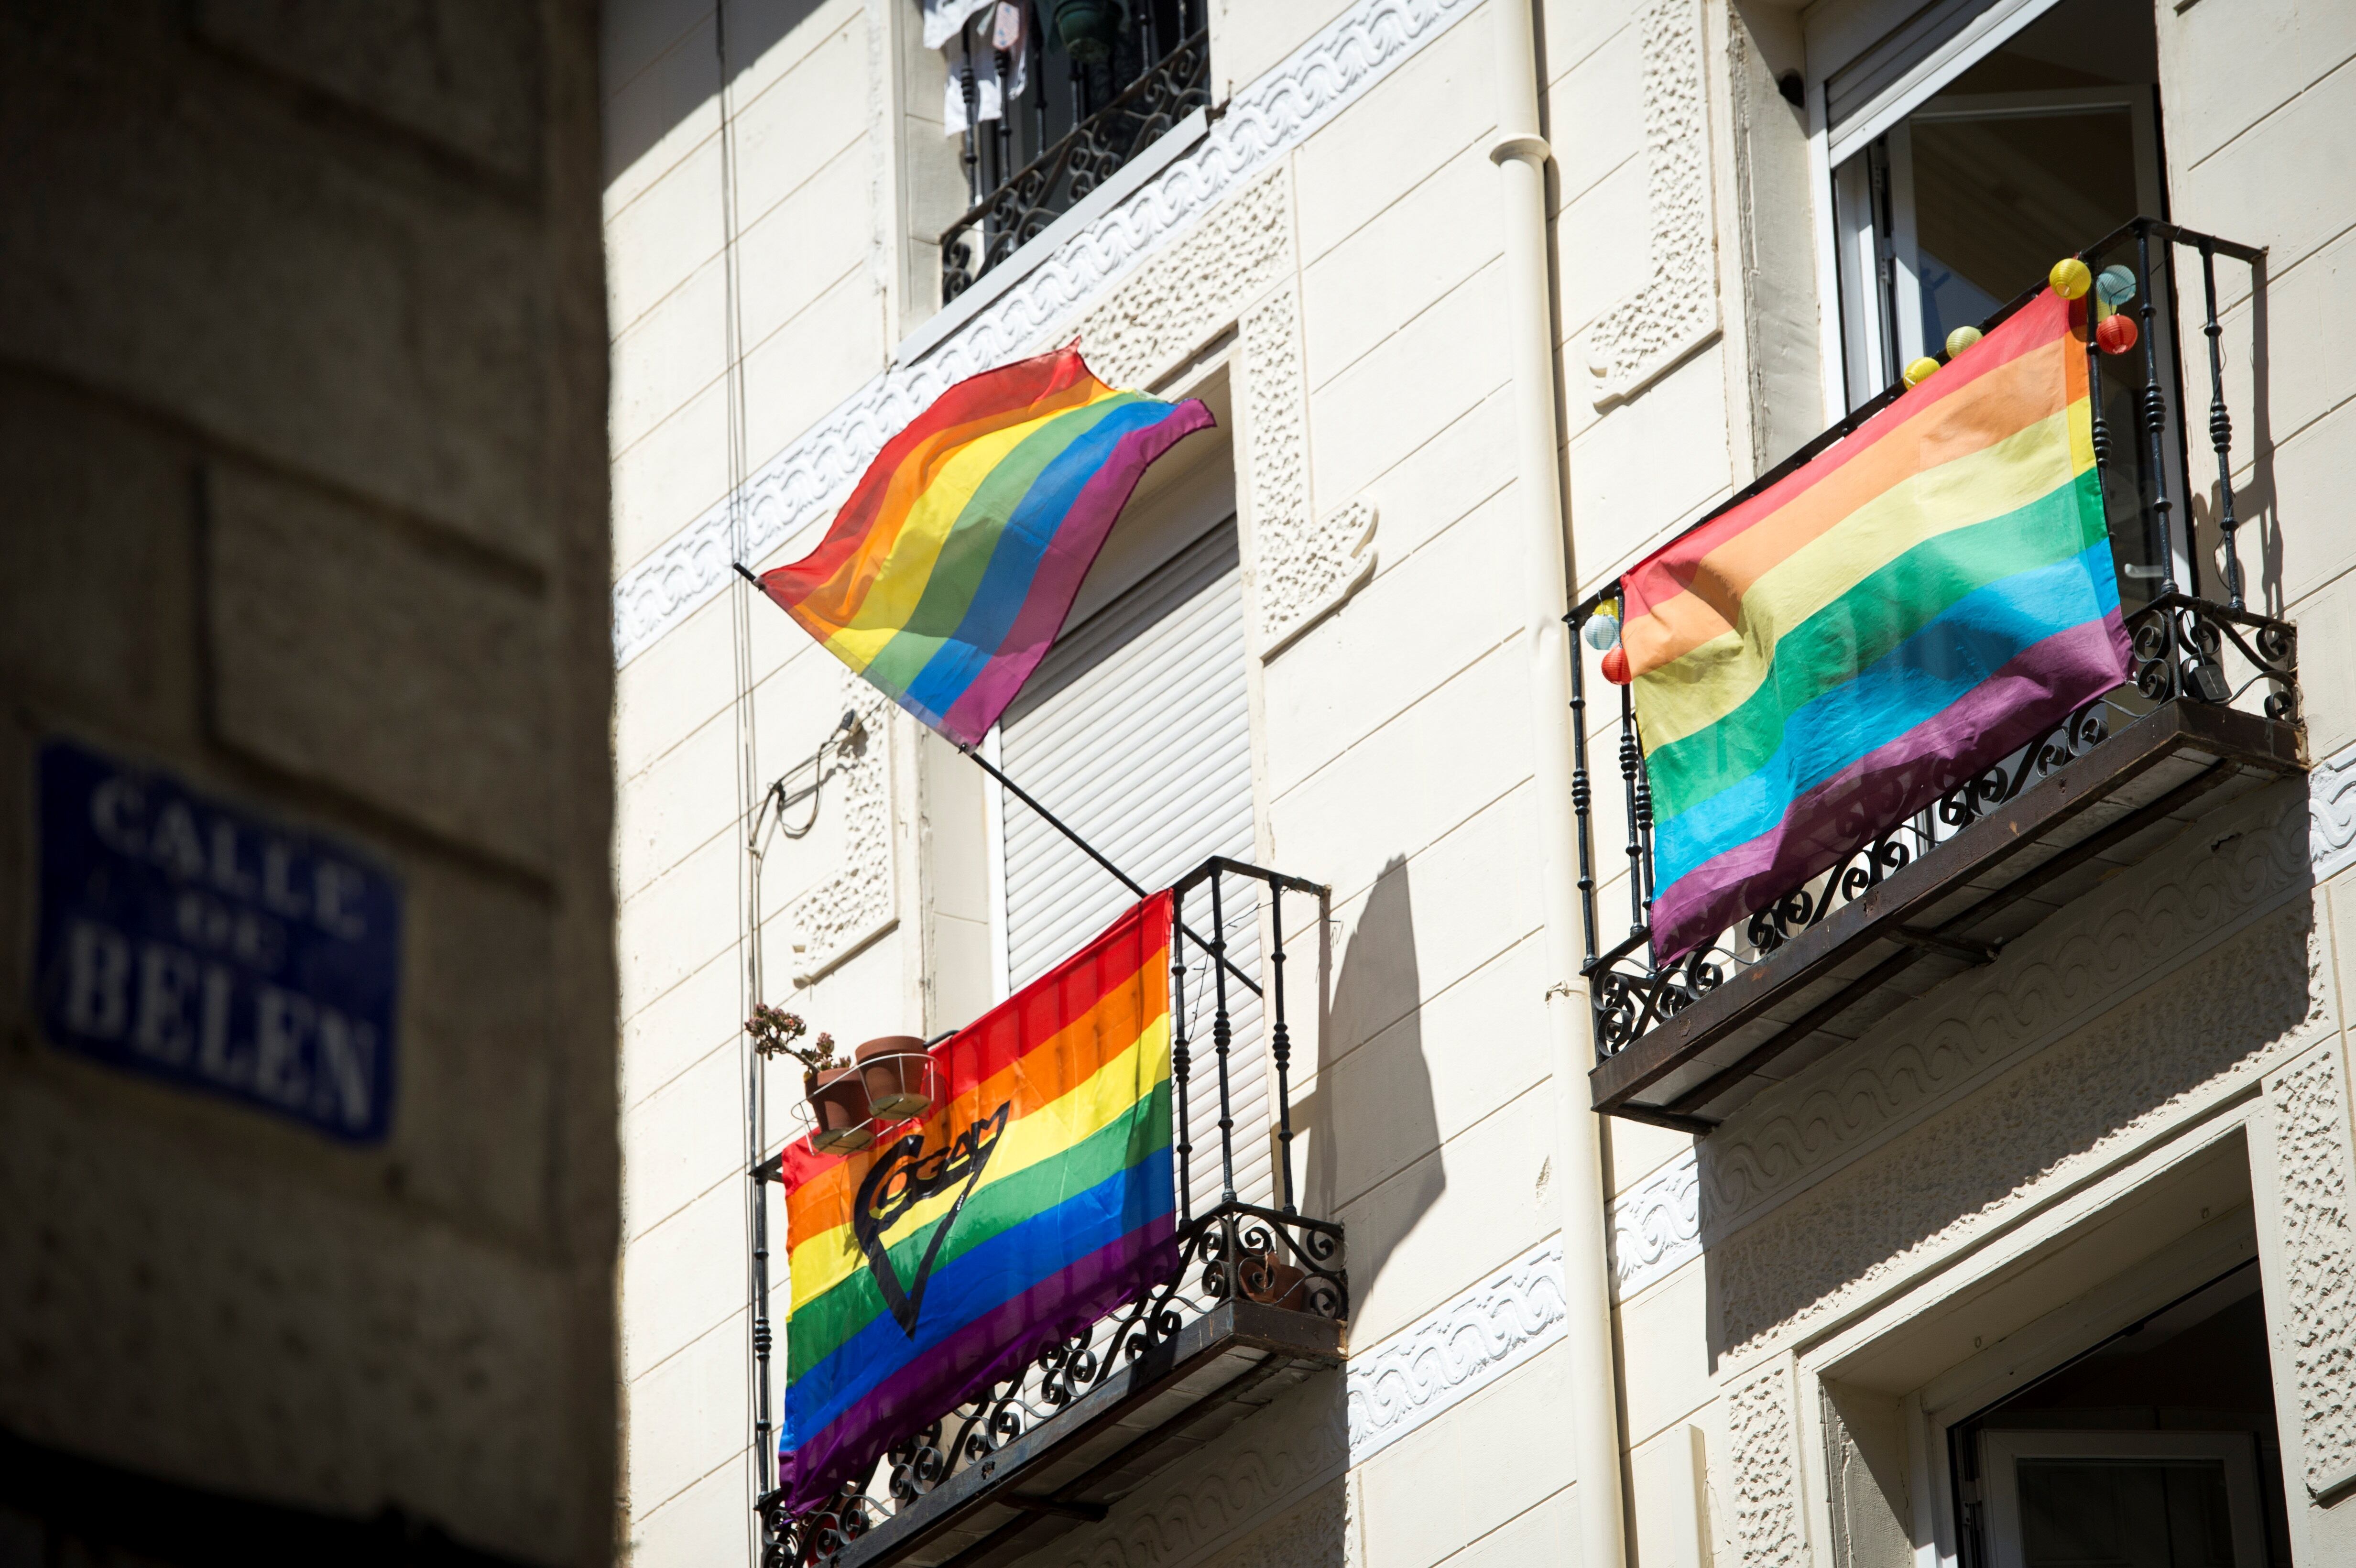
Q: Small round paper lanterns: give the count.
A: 9